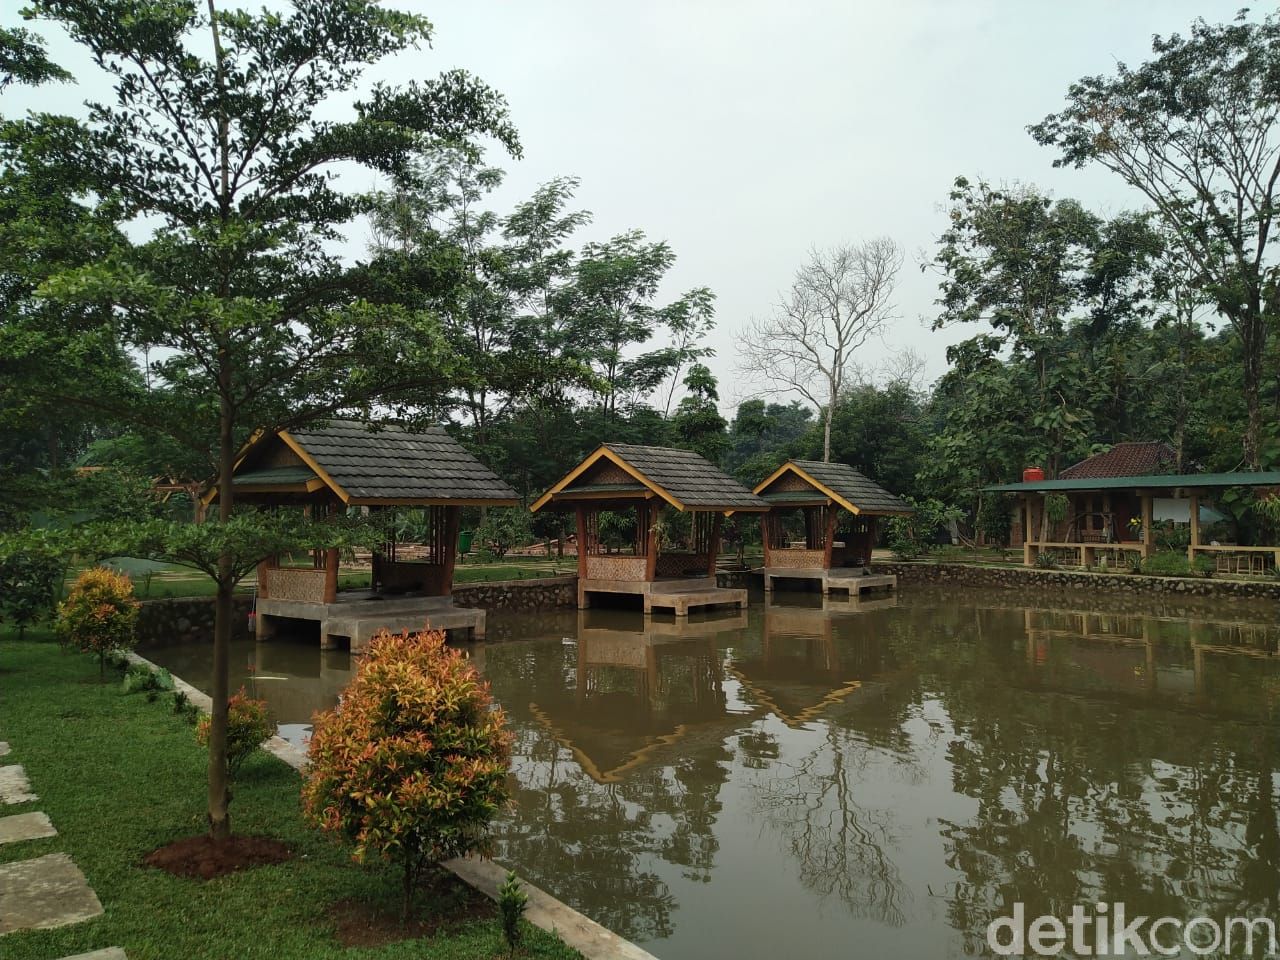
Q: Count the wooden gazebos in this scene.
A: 3